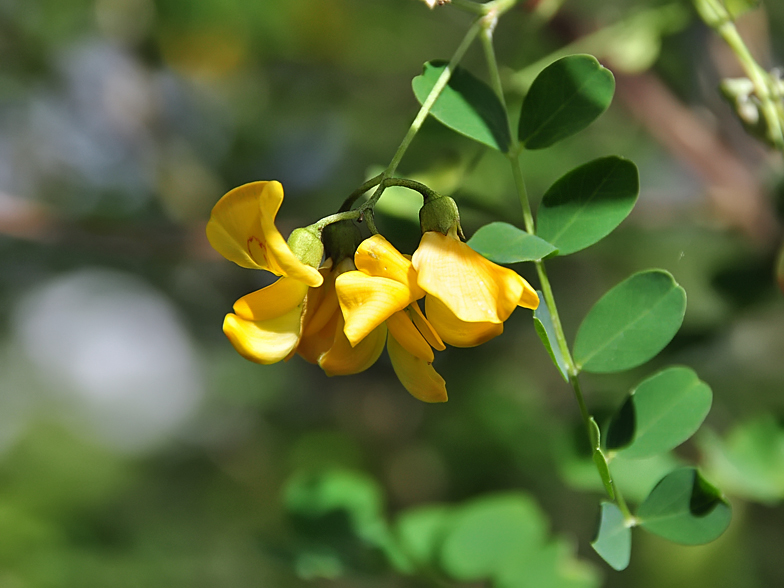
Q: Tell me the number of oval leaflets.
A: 10